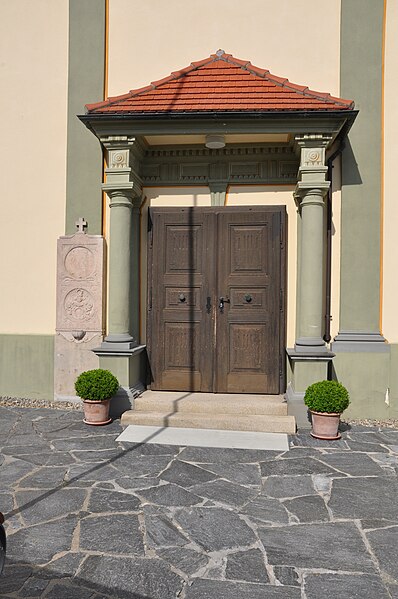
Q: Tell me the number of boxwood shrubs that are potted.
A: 2